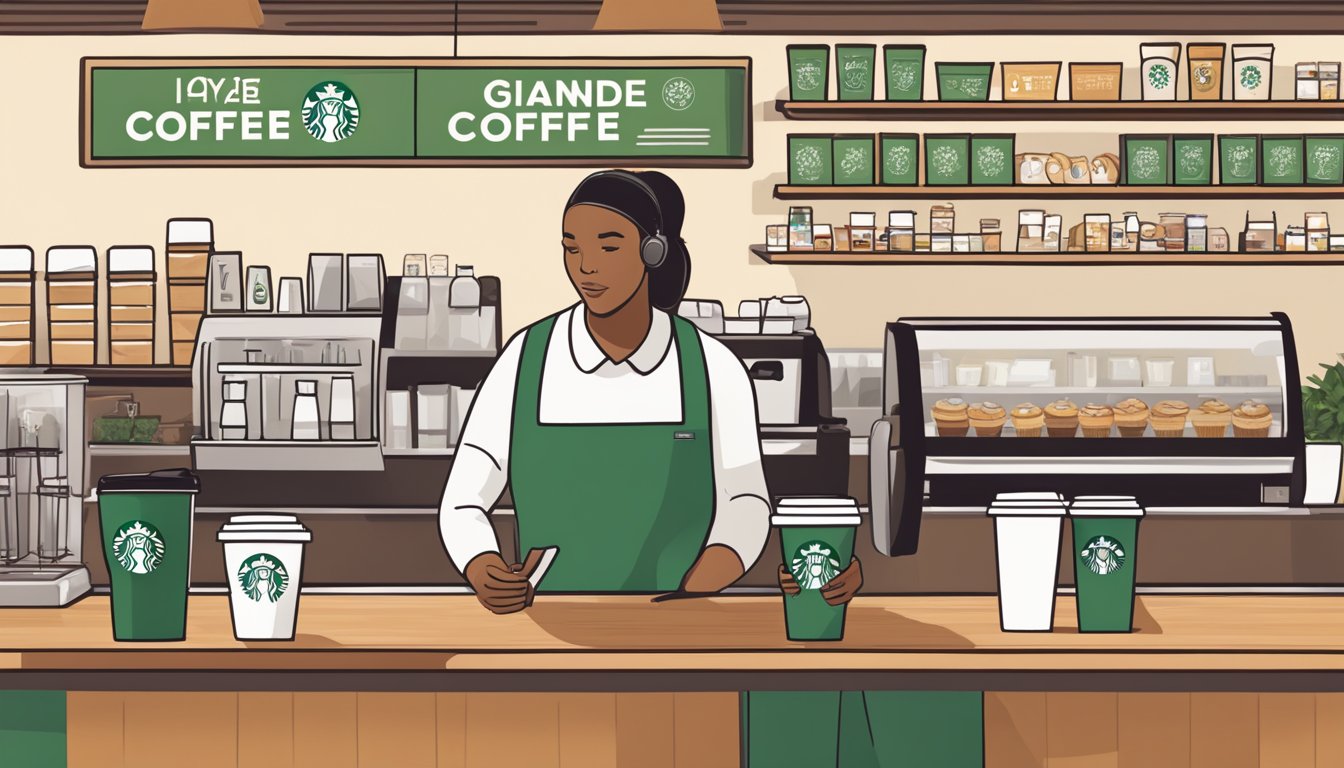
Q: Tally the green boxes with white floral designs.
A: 10